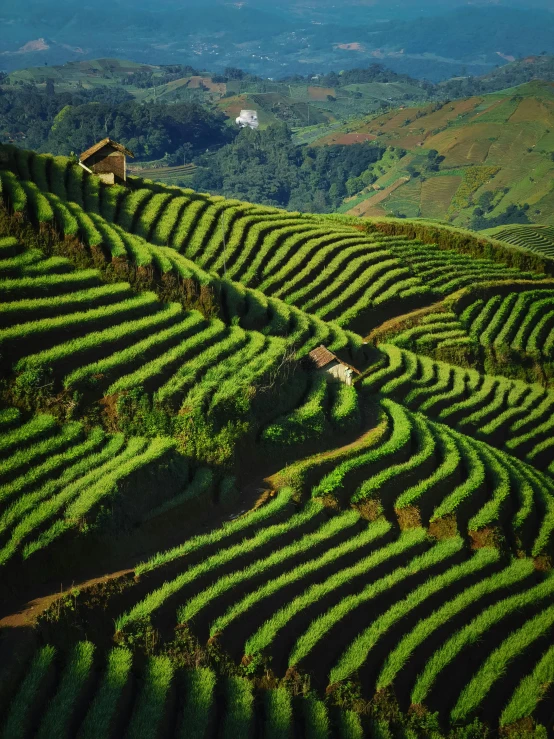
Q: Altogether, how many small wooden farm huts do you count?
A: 2